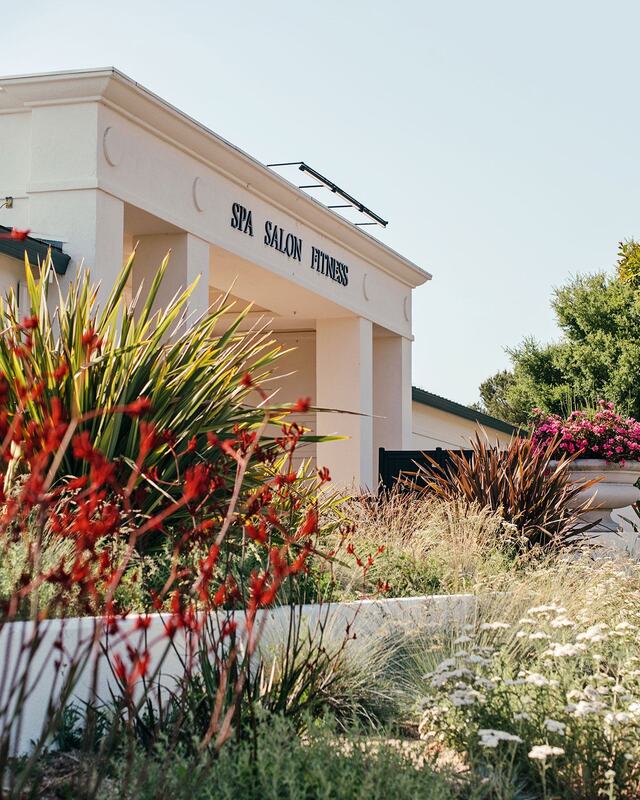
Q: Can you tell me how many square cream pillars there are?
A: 4